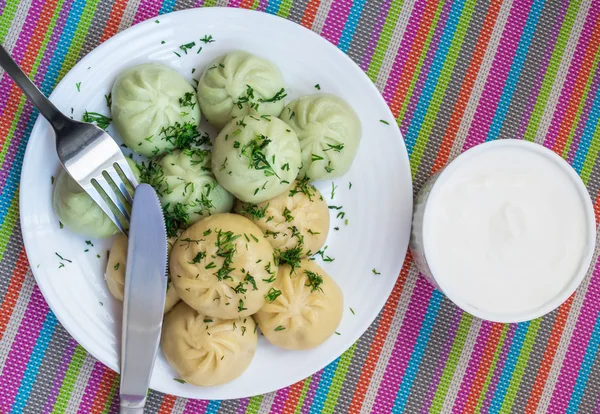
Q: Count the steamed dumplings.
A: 11